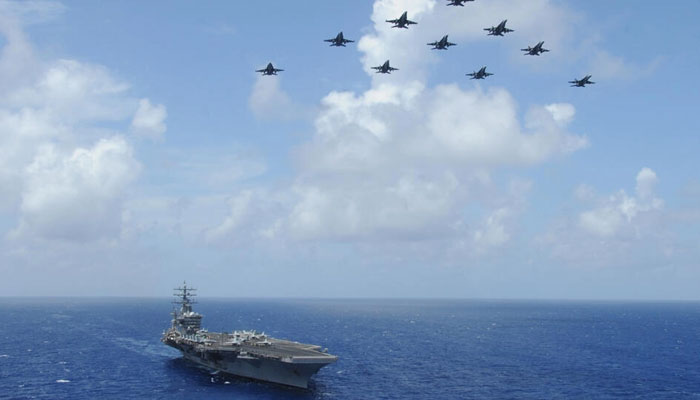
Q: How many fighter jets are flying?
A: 10